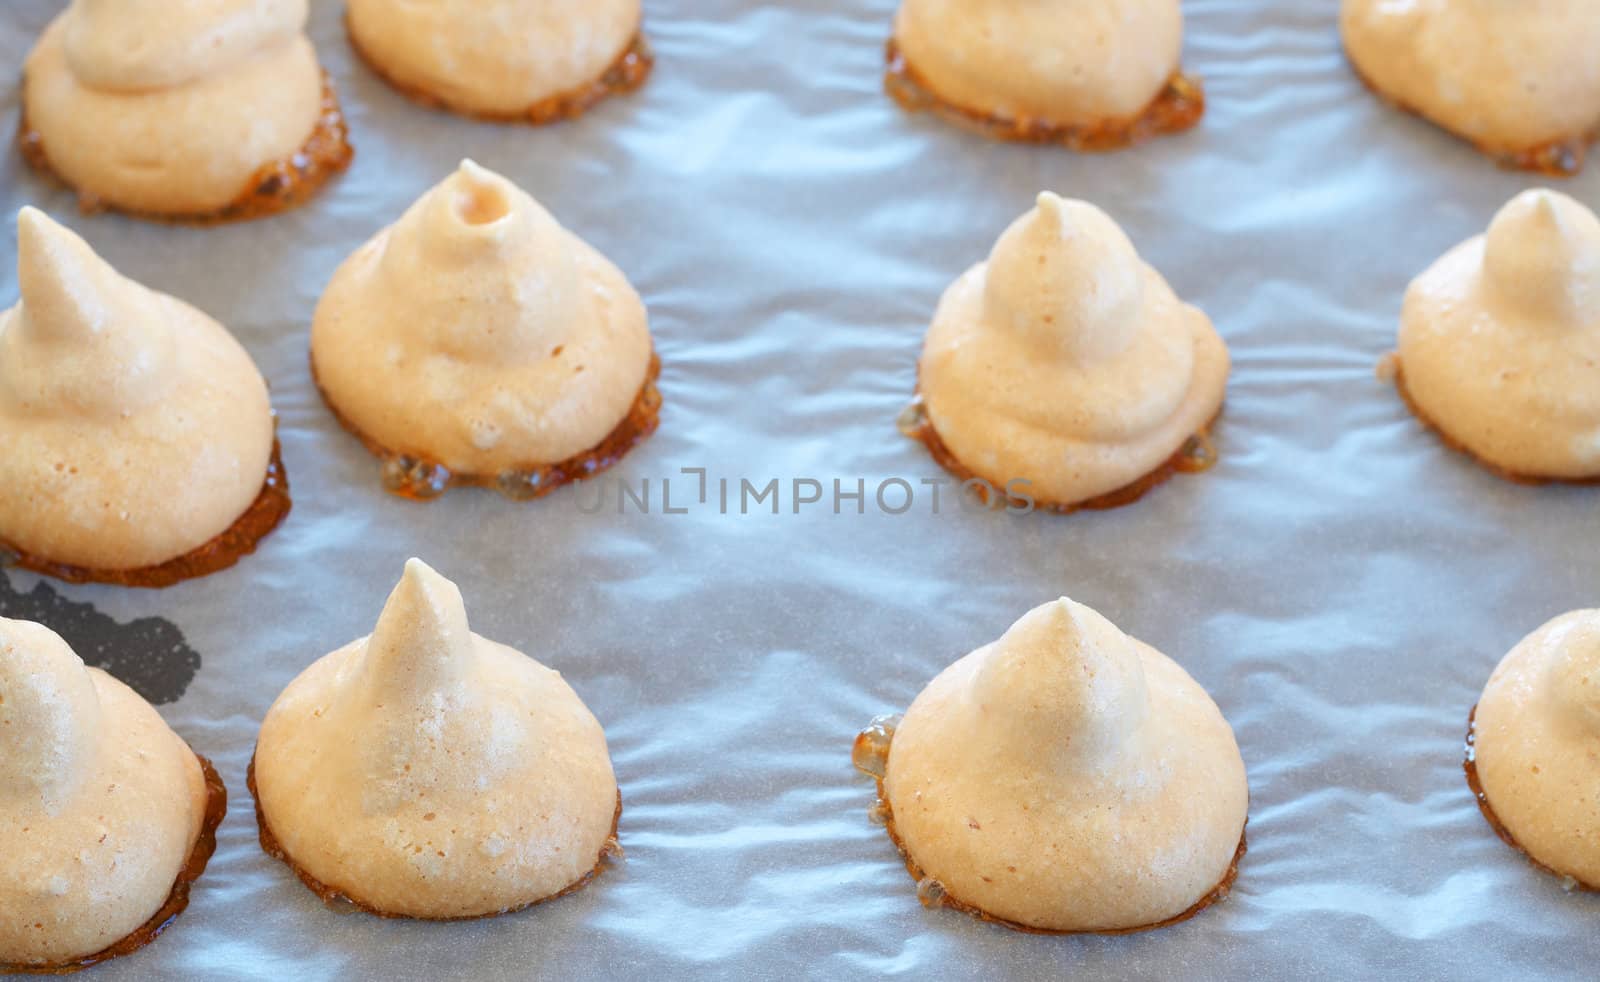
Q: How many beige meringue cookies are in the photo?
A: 12